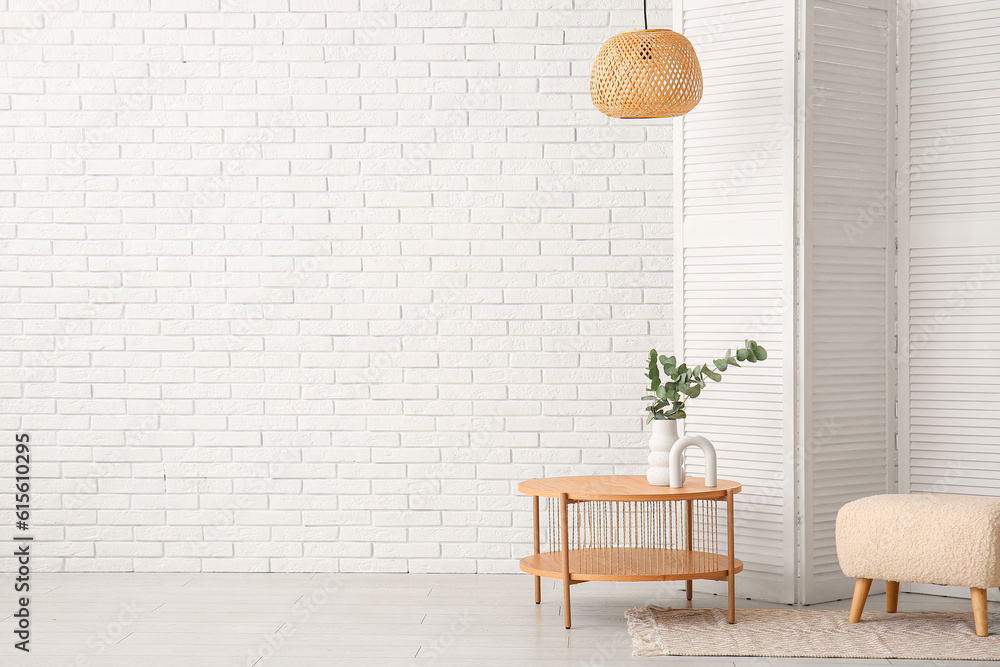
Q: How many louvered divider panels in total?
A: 3